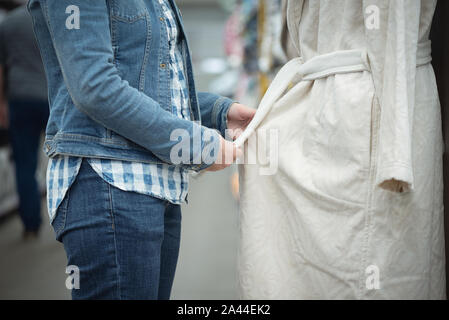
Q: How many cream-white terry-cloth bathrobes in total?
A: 1